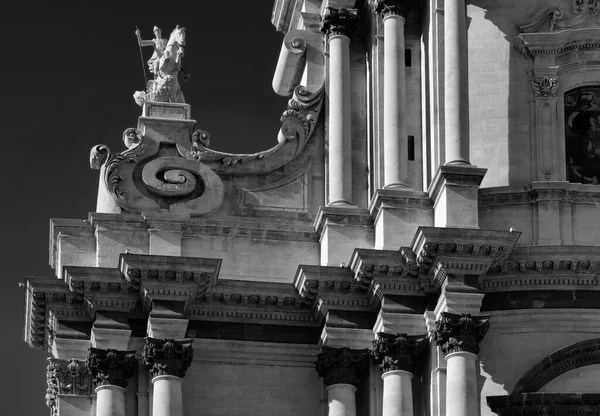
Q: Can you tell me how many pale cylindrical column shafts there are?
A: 8